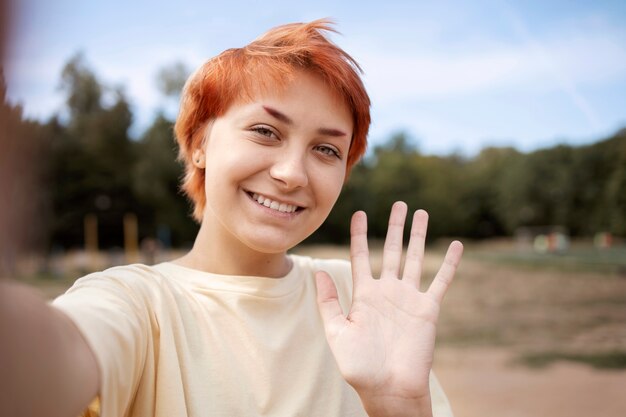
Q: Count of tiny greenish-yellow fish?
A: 0